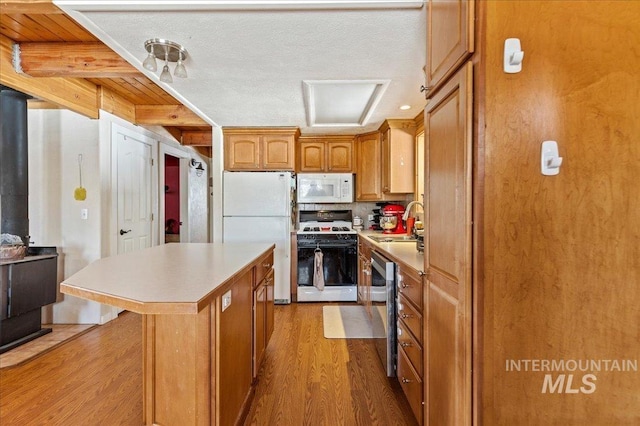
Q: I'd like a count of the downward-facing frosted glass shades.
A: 3